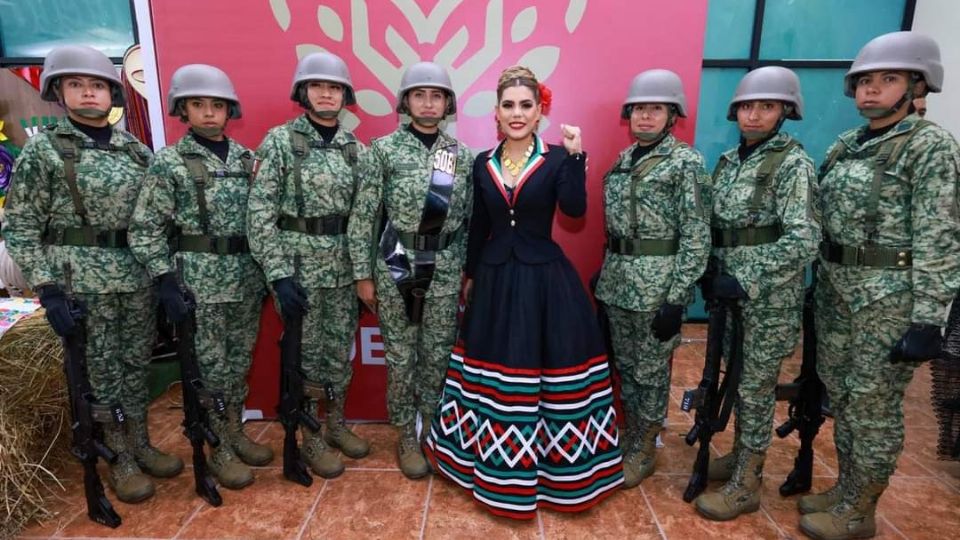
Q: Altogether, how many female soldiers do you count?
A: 7